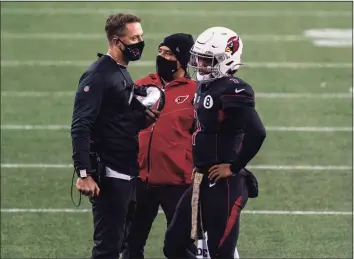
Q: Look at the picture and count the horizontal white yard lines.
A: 7